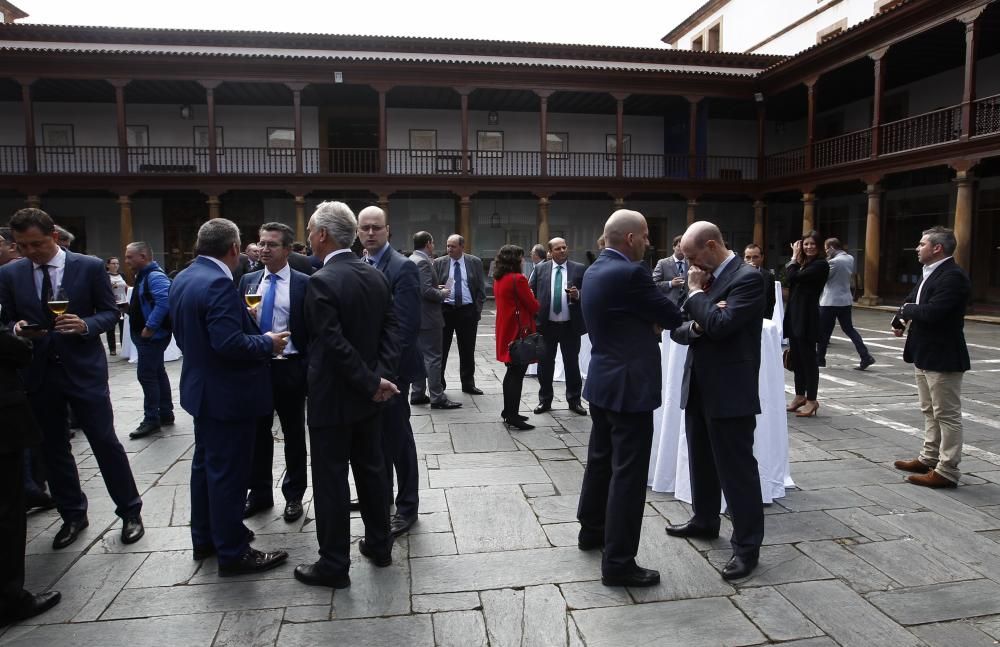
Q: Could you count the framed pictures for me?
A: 8